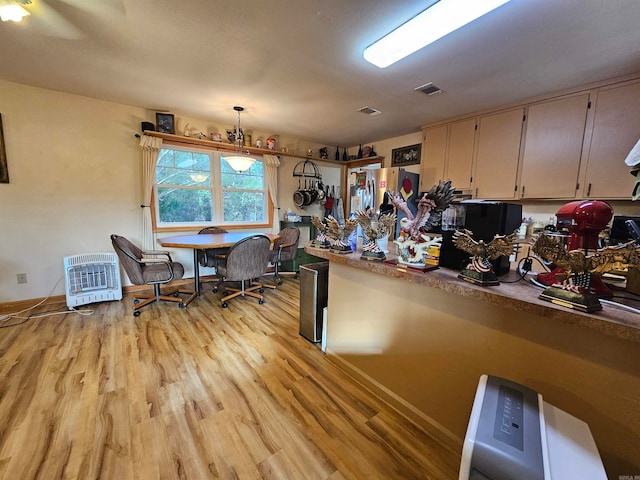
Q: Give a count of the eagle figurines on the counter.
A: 6